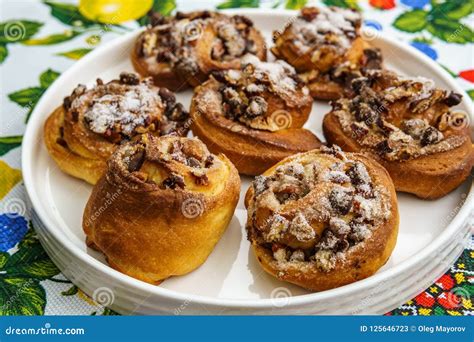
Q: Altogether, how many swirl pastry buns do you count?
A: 7